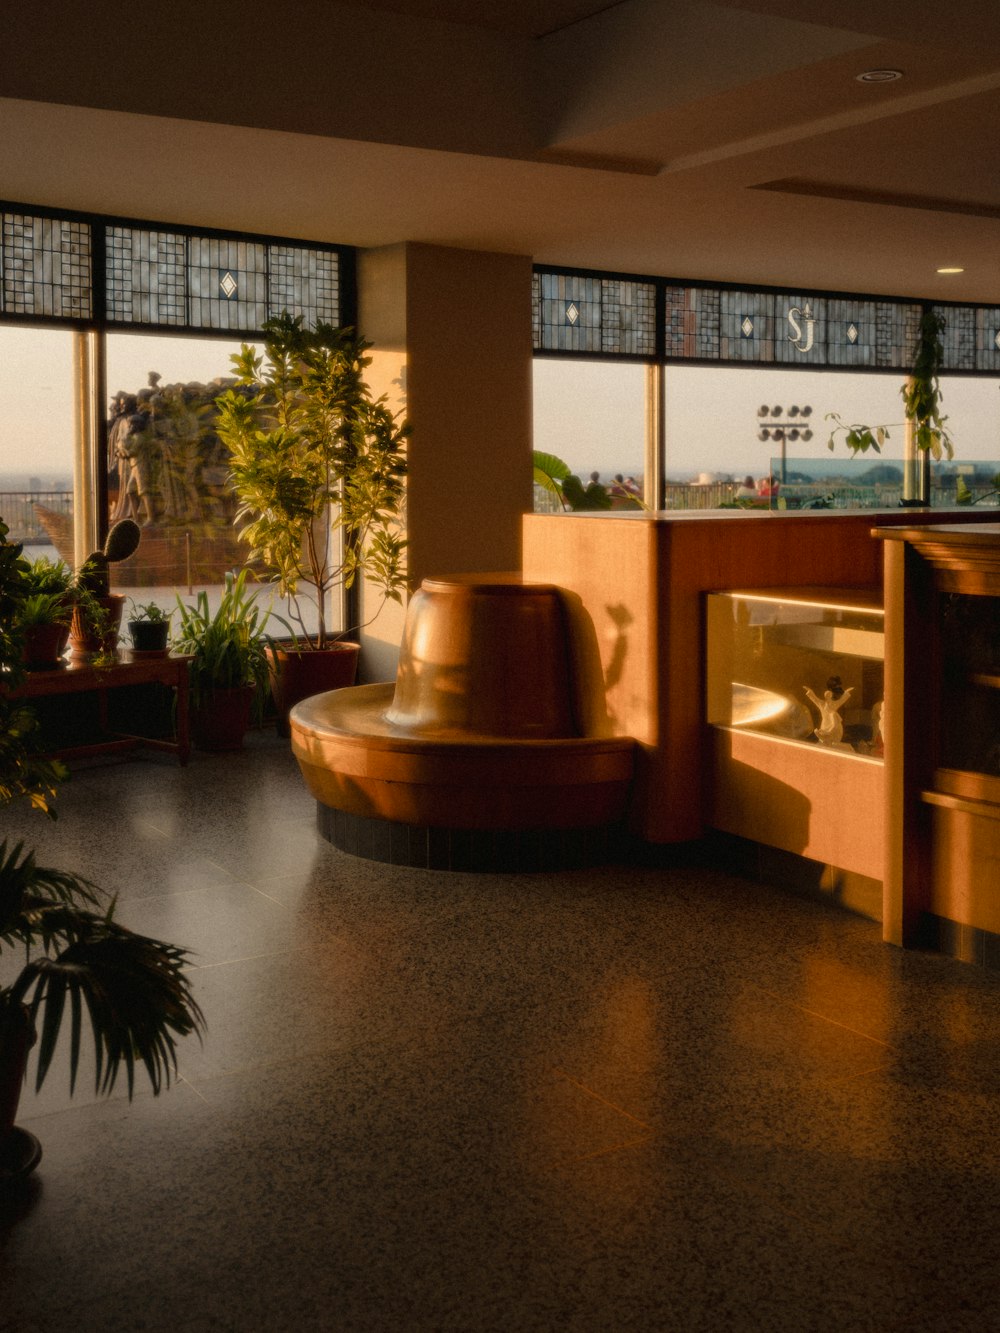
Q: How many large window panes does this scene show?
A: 5